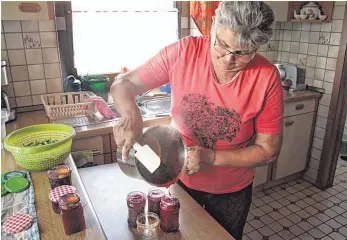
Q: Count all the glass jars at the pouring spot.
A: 4